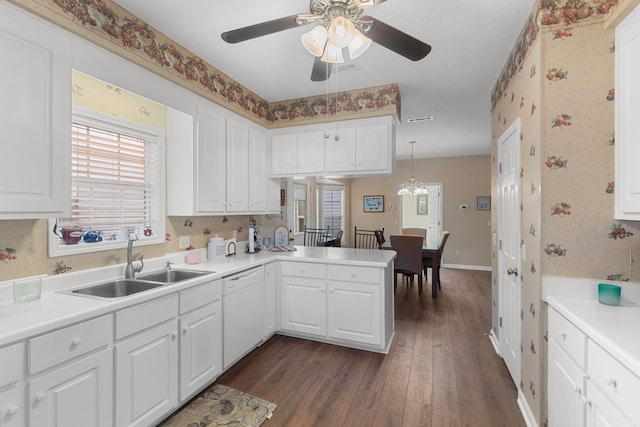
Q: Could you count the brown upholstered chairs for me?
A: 3